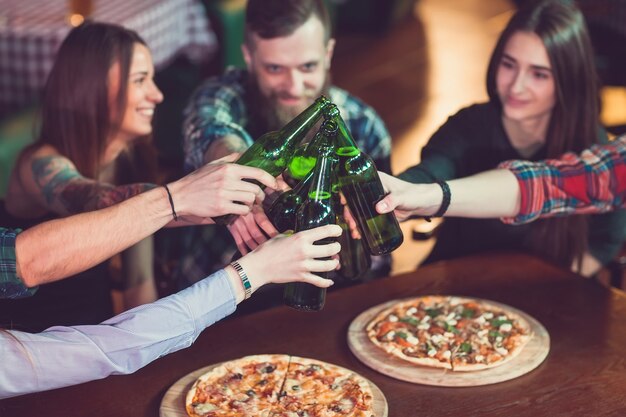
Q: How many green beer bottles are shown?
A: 6